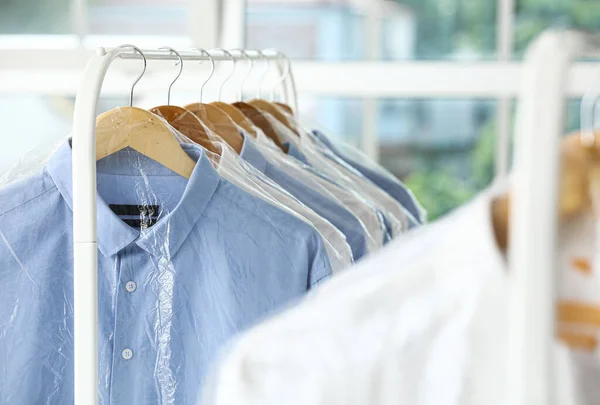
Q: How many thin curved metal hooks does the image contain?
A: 7